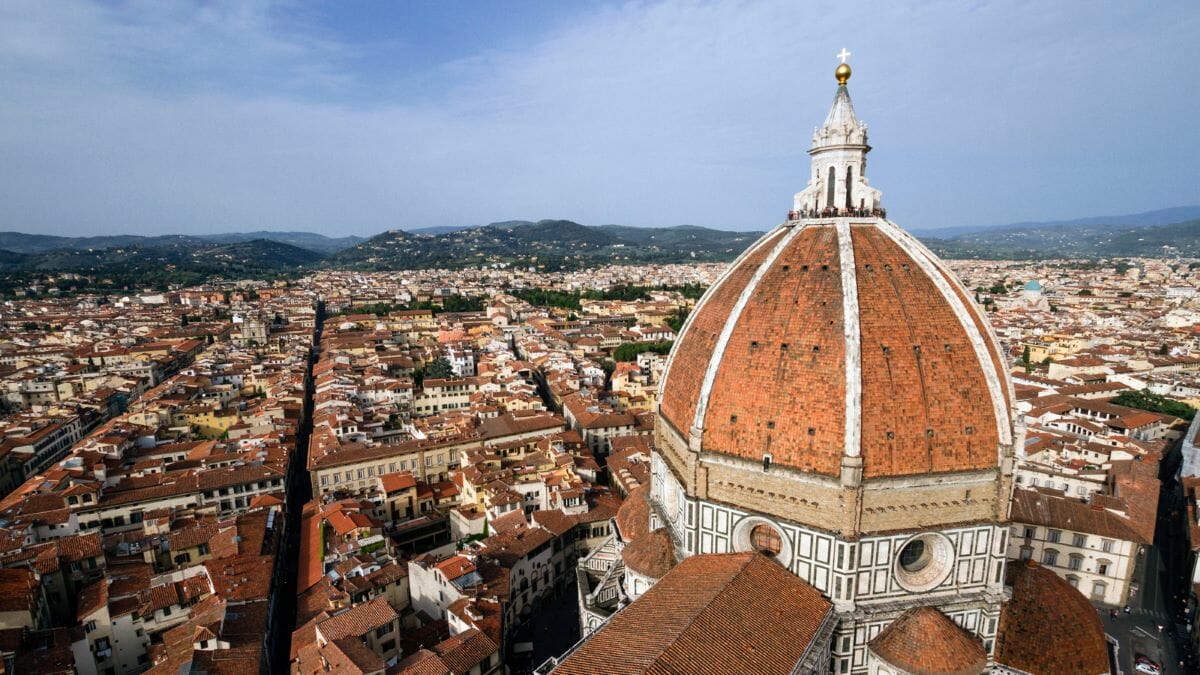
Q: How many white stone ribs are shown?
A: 5